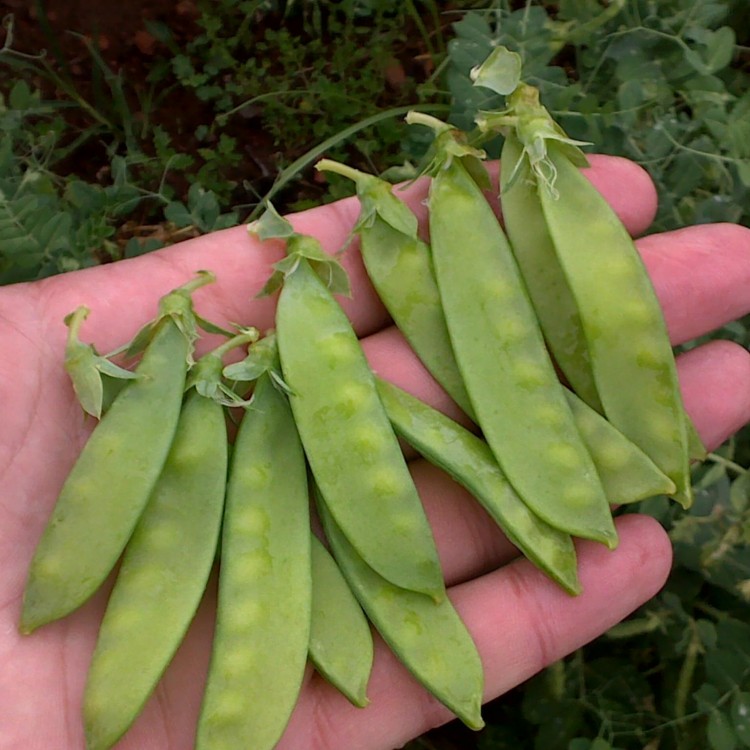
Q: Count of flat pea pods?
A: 11